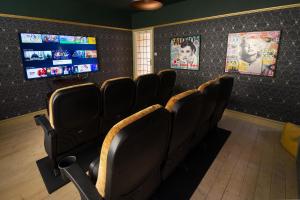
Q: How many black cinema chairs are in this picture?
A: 8